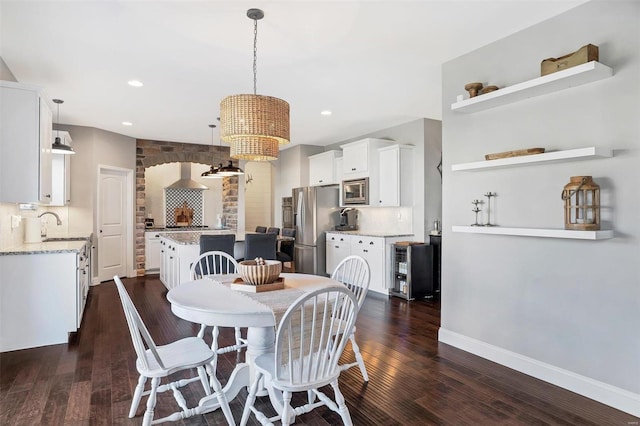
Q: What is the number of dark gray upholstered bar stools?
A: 5